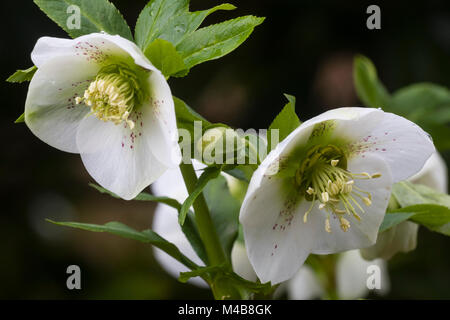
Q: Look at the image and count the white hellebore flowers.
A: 2